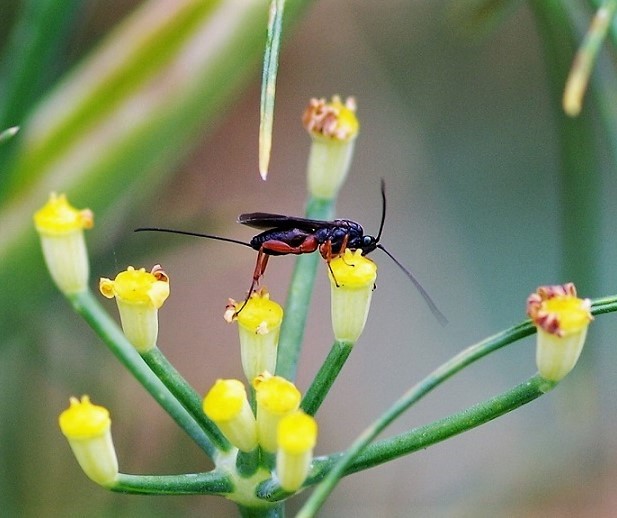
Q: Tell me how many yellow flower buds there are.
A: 10